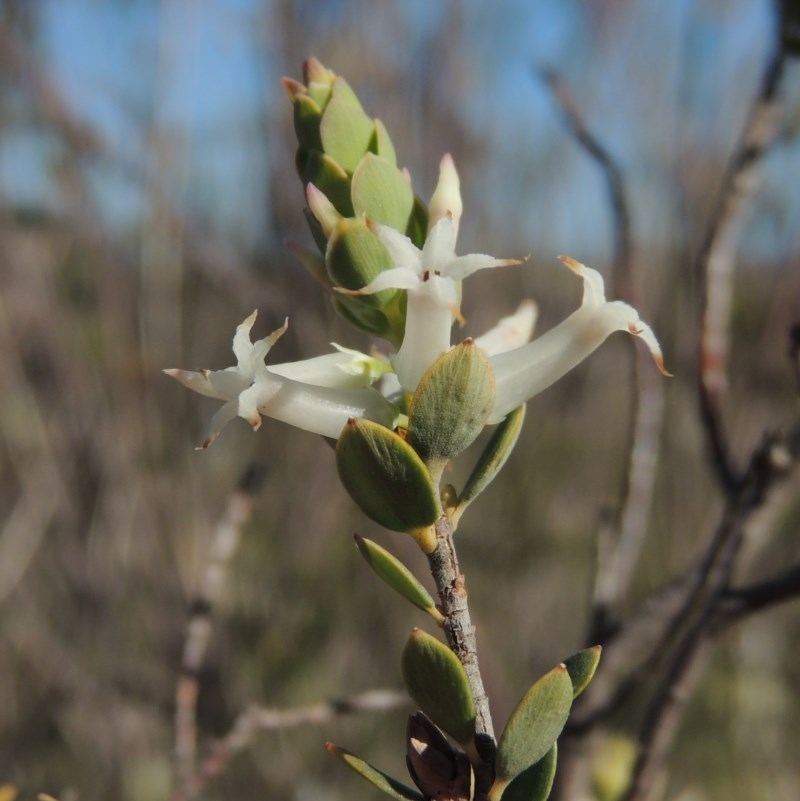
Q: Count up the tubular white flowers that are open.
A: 3